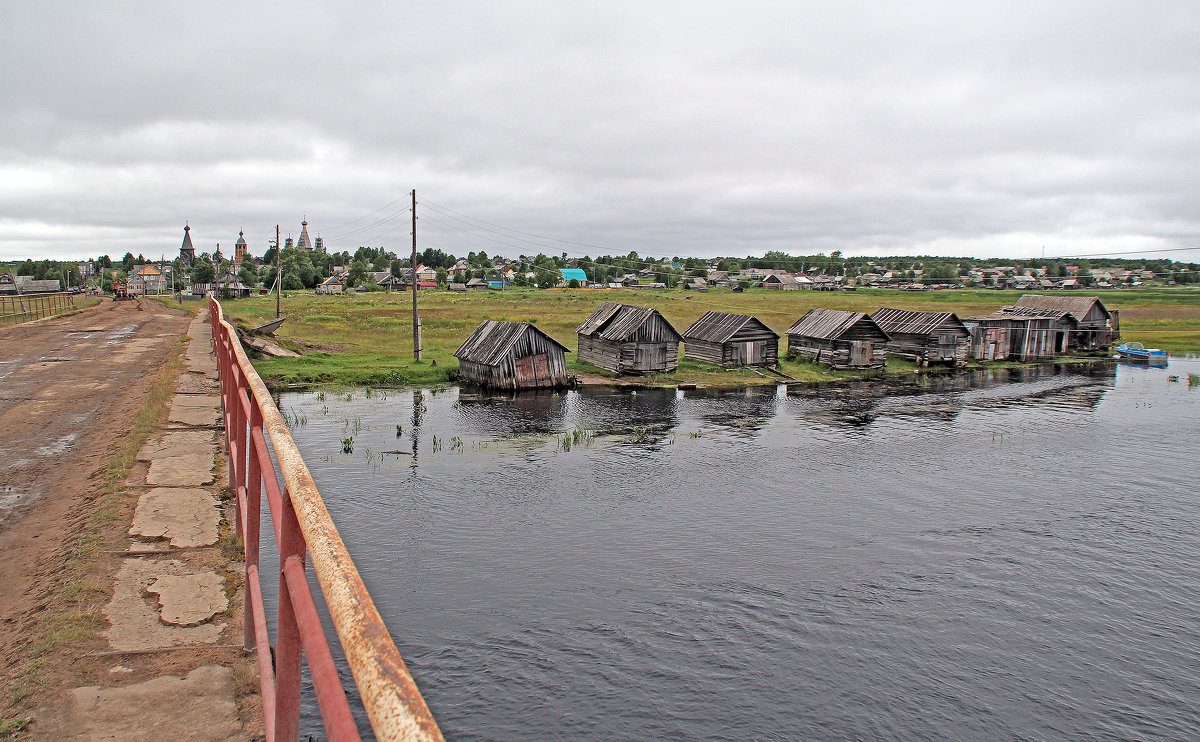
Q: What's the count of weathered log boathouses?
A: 7